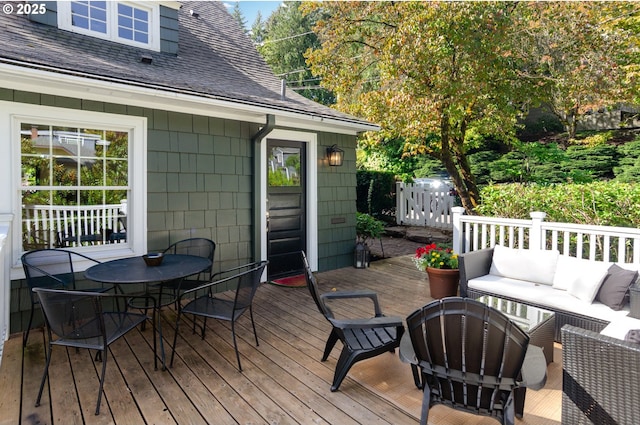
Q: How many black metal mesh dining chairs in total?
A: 4